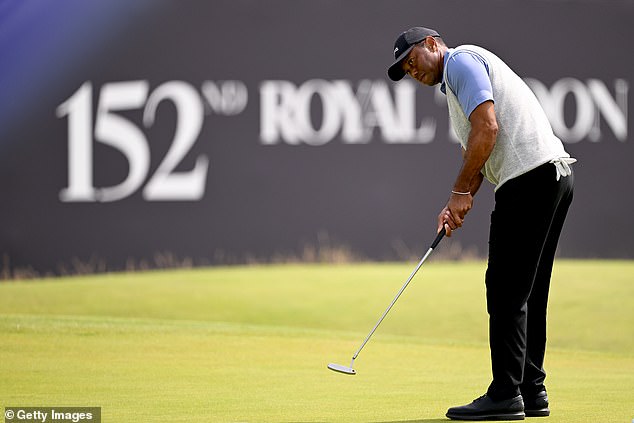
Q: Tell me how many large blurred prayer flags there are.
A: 0